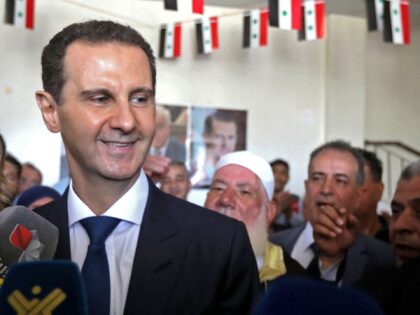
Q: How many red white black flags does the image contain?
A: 9